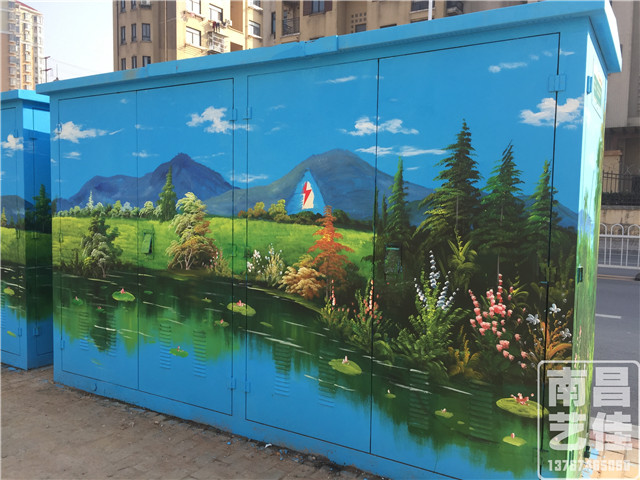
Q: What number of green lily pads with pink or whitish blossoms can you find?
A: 13